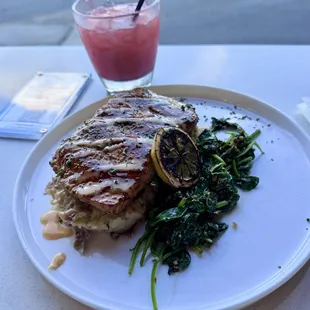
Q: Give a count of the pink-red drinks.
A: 1